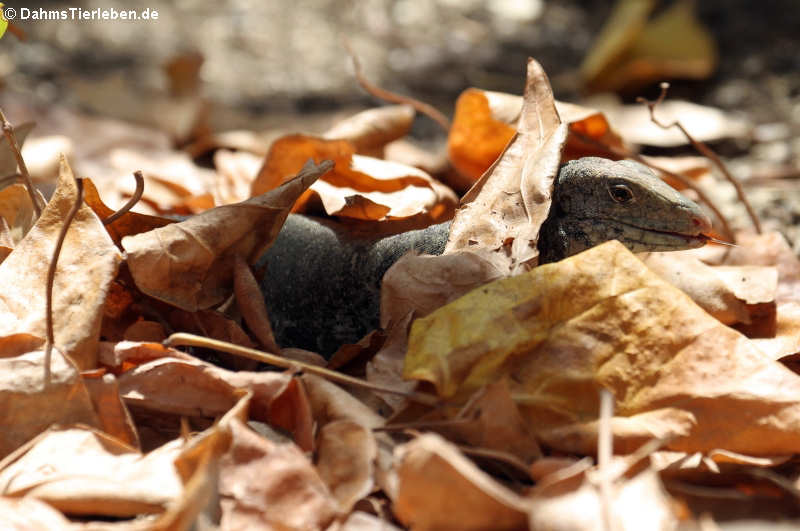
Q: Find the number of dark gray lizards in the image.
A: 1